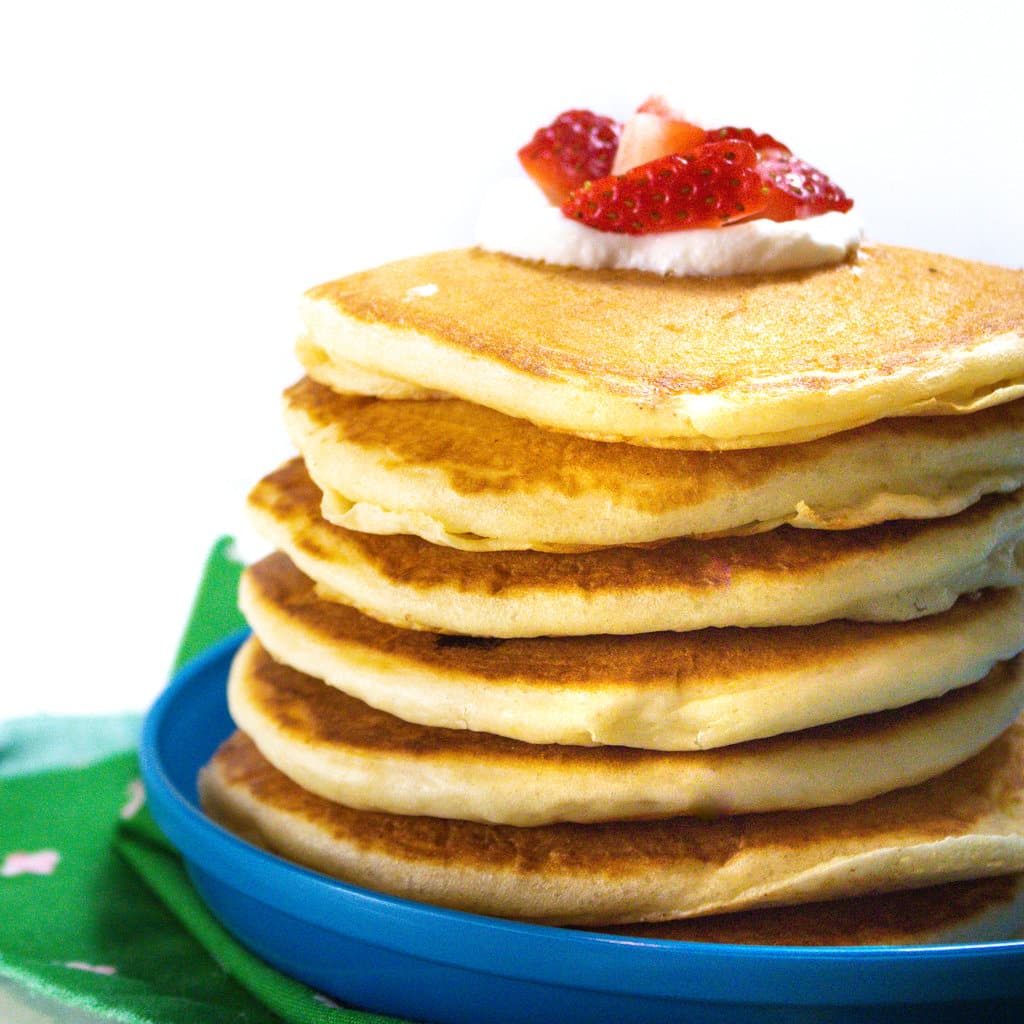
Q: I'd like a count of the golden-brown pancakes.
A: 7